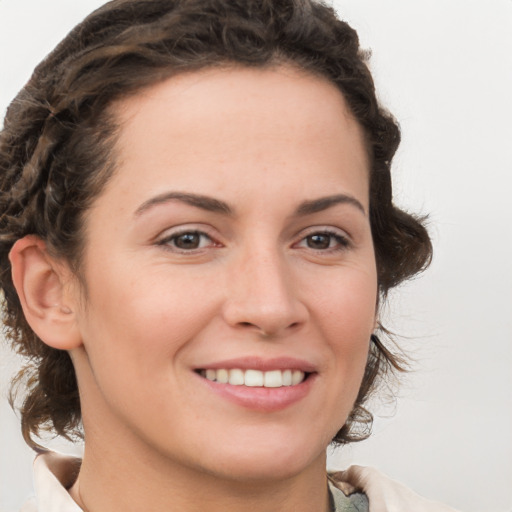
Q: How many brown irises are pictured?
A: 2